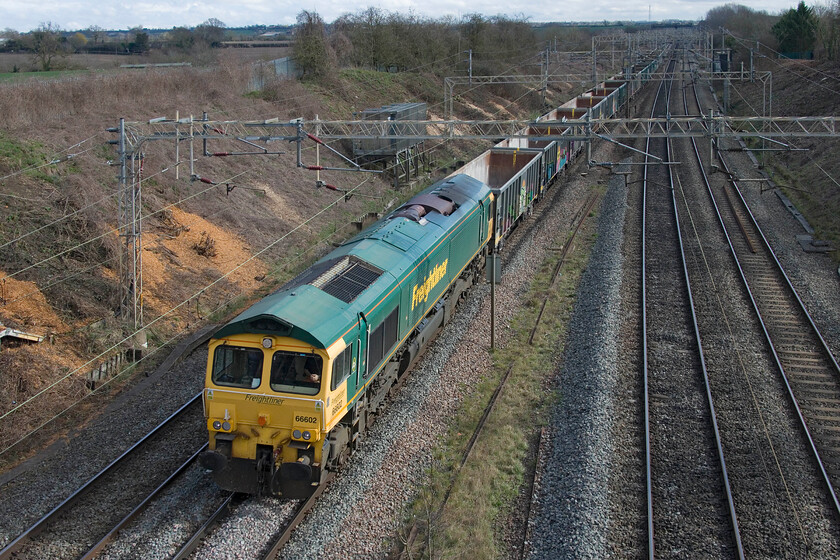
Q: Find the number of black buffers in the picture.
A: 2